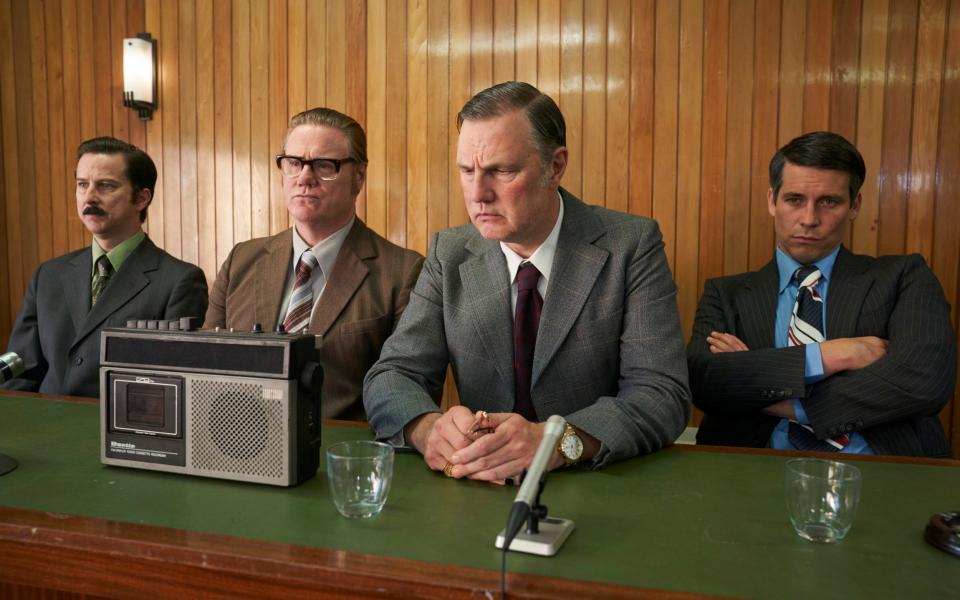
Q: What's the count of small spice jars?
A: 0